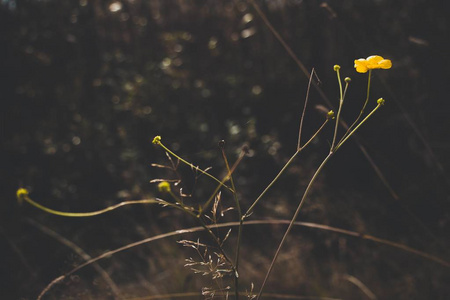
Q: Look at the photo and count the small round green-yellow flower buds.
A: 7